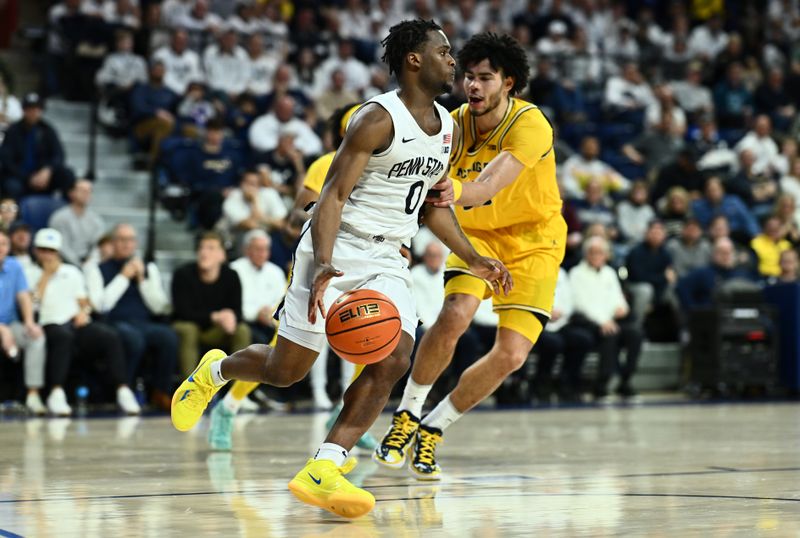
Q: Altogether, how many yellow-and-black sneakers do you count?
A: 2